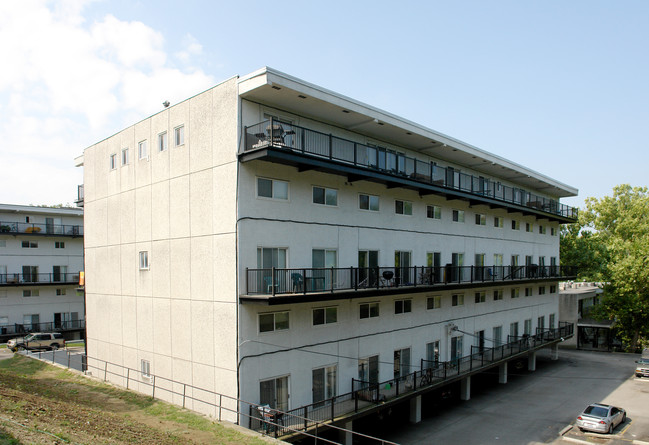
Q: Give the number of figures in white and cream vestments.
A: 0